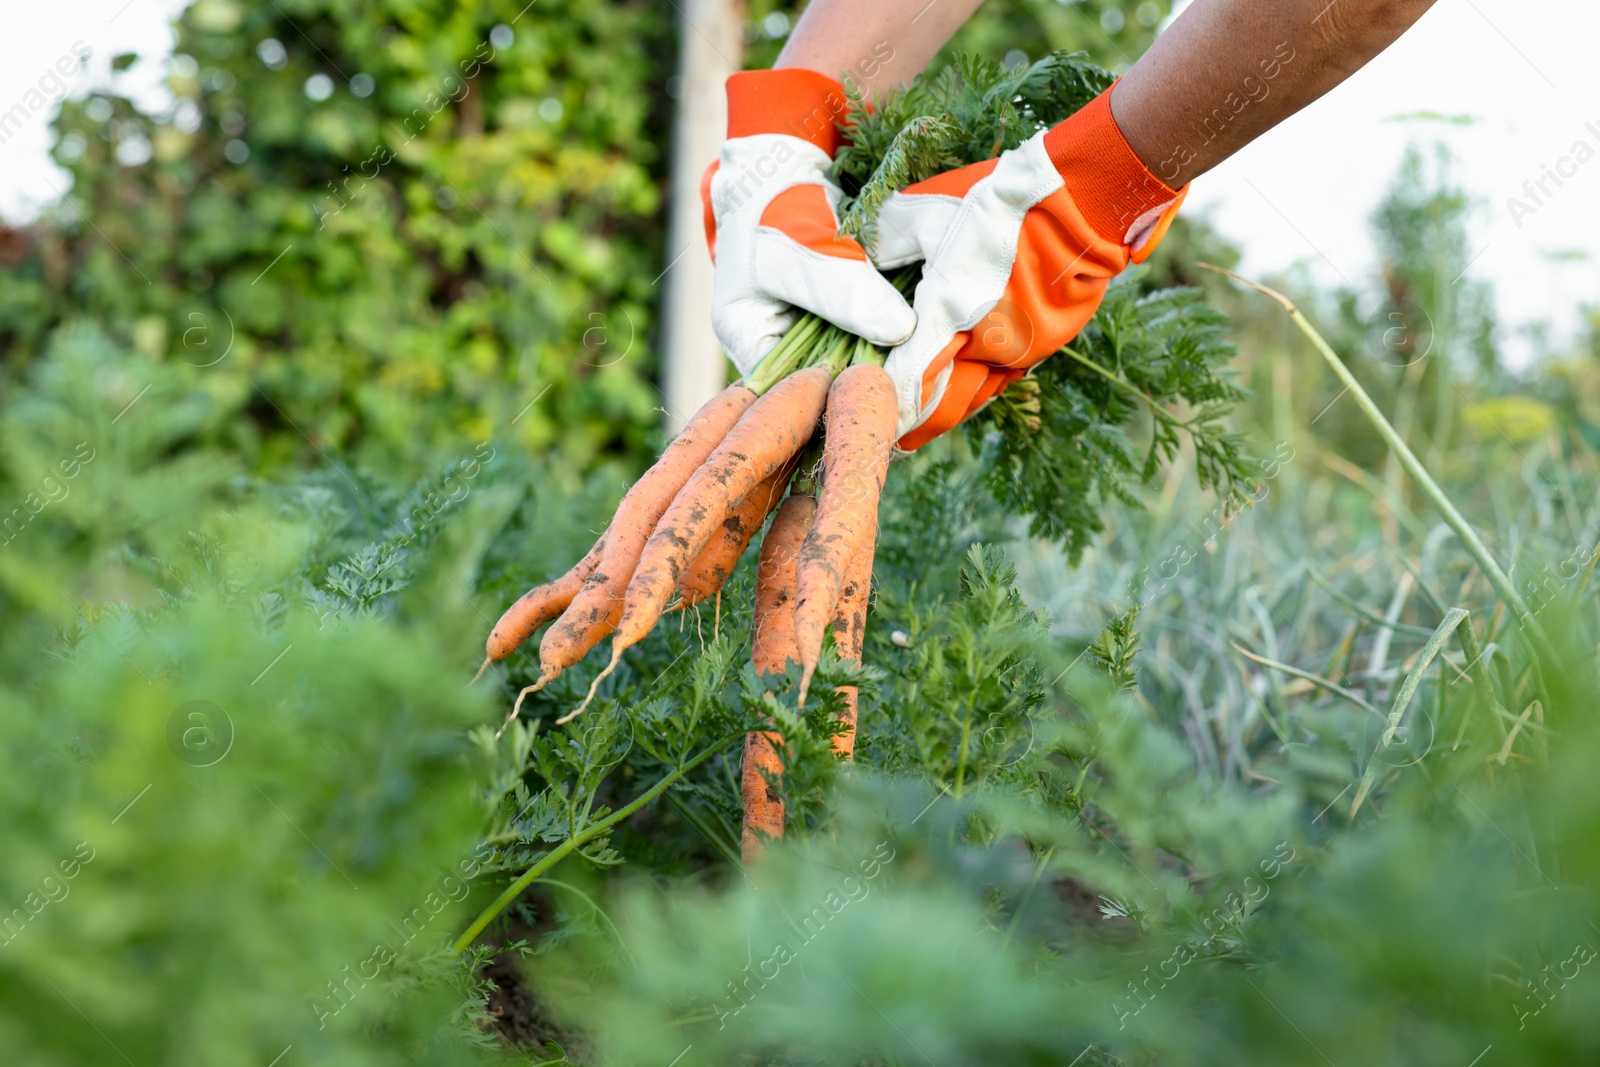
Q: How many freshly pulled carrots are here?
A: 7